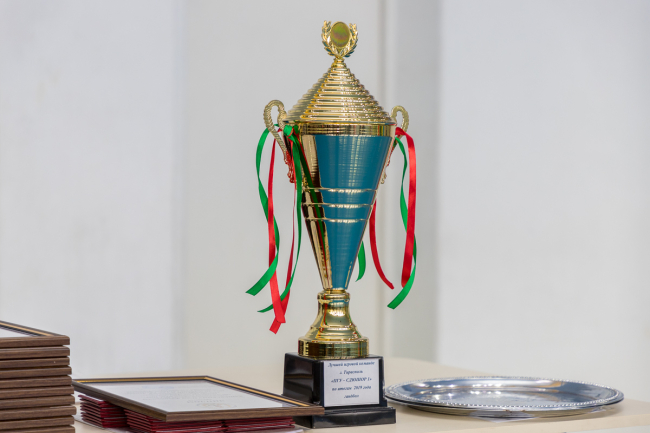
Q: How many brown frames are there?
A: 11